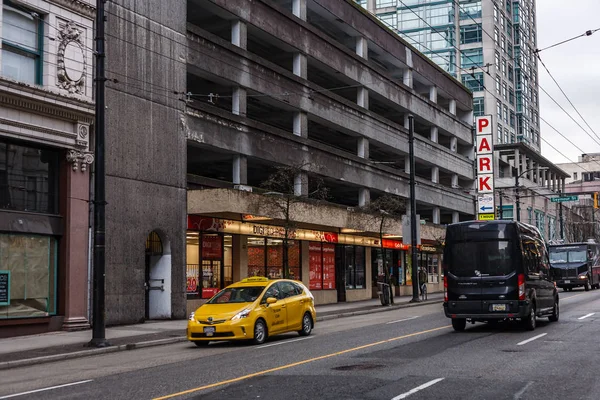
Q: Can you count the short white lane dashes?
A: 6